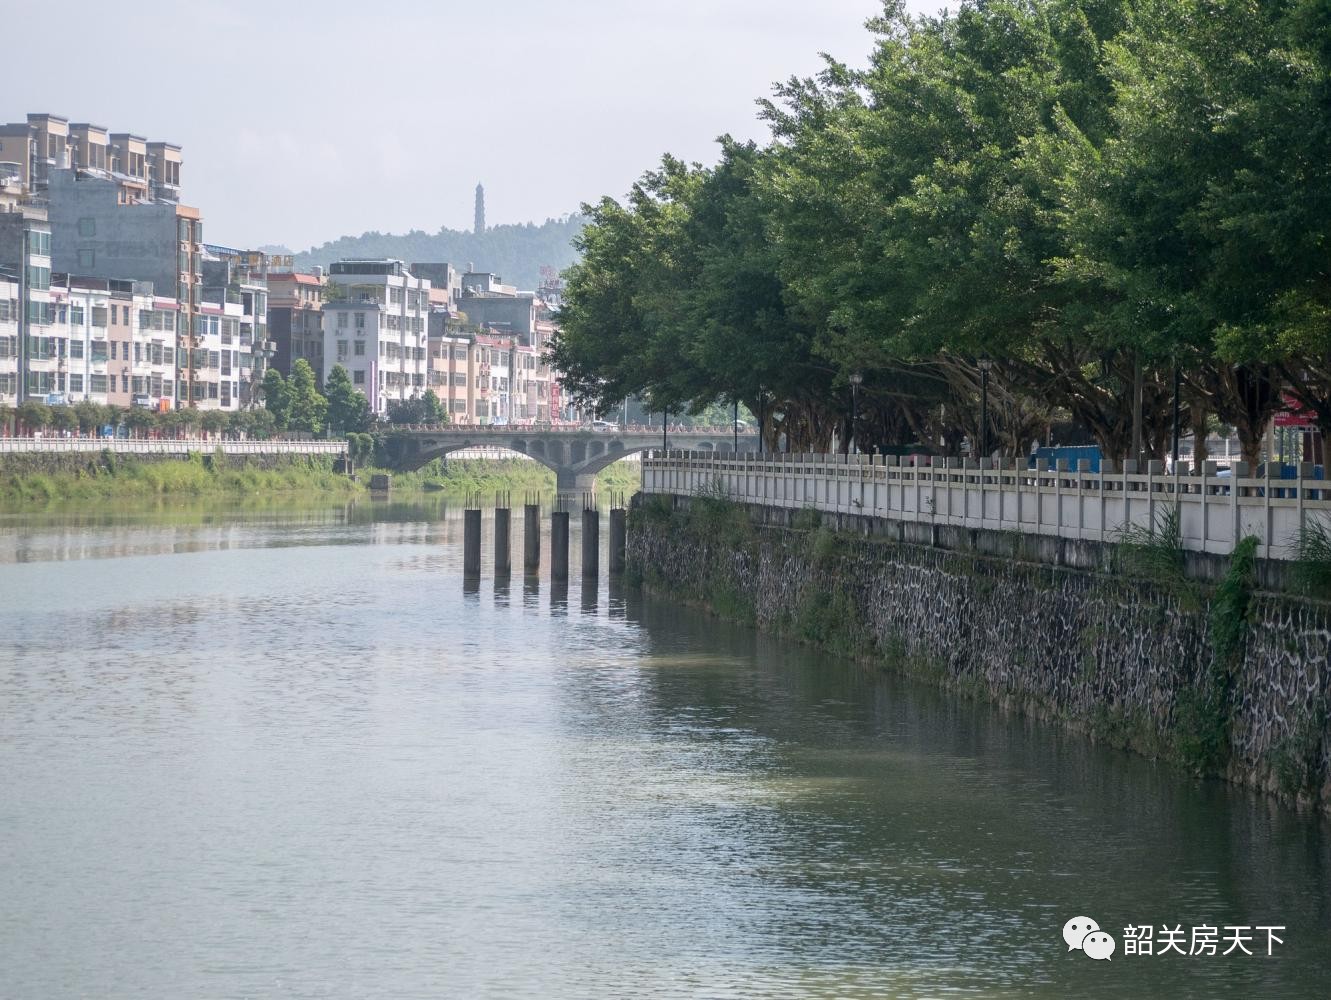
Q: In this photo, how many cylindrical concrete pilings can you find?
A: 6